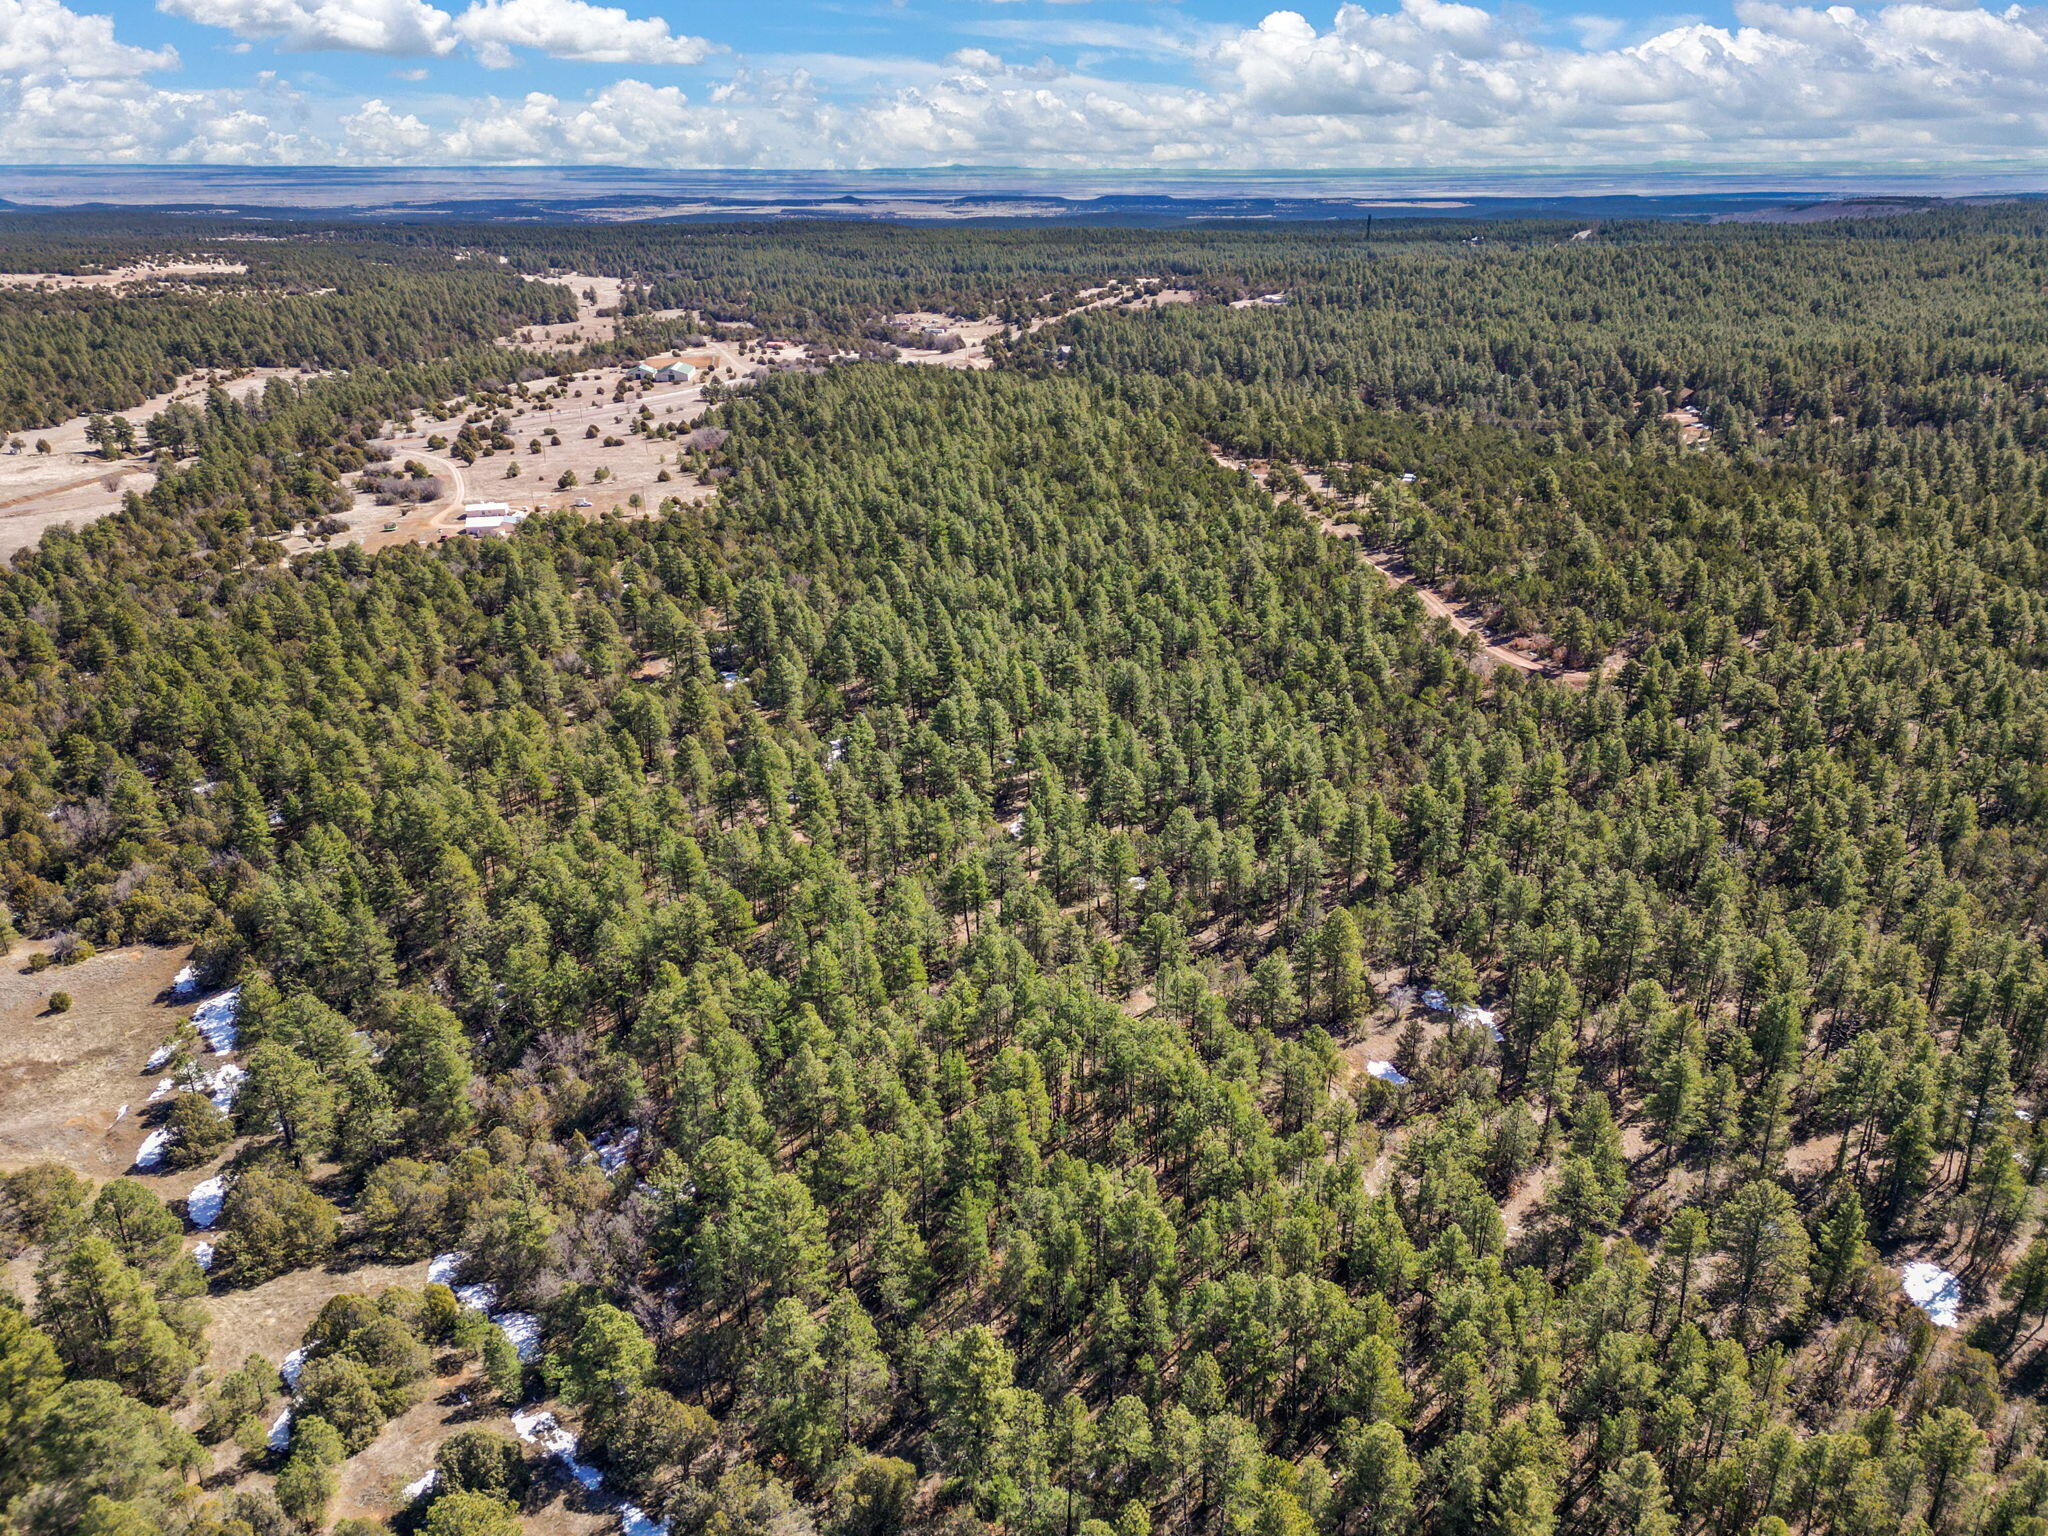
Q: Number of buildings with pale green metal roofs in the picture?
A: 2